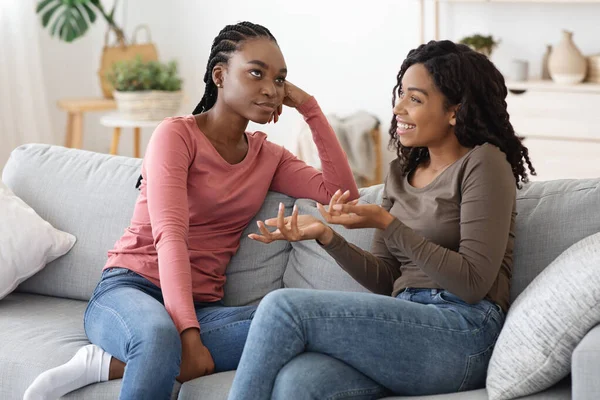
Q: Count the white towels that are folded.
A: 0